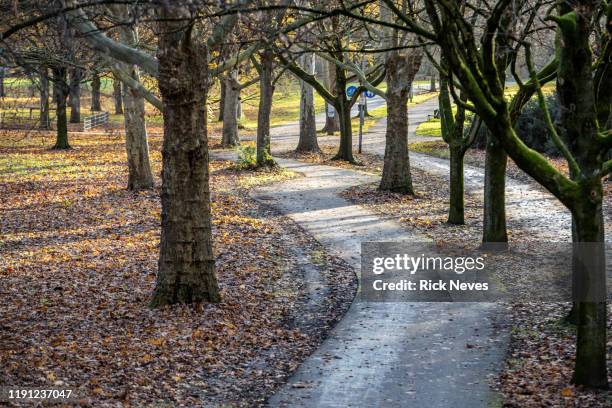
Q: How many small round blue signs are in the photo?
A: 2